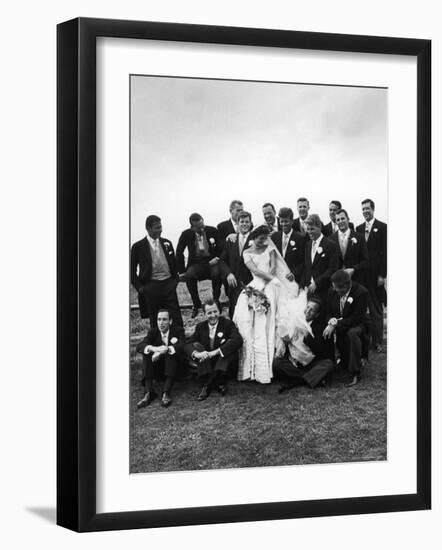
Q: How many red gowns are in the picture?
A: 0